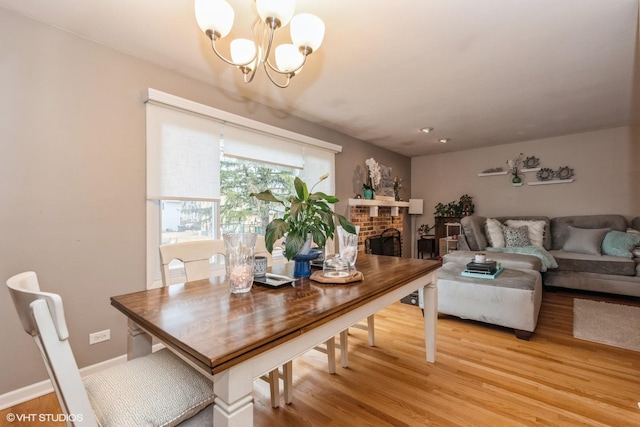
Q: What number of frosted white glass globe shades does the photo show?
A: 5